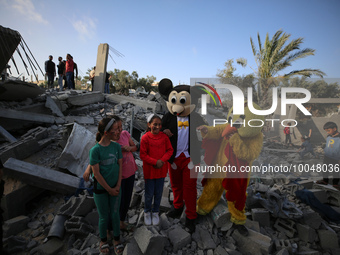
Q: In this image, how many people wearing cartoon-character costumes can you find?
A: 2